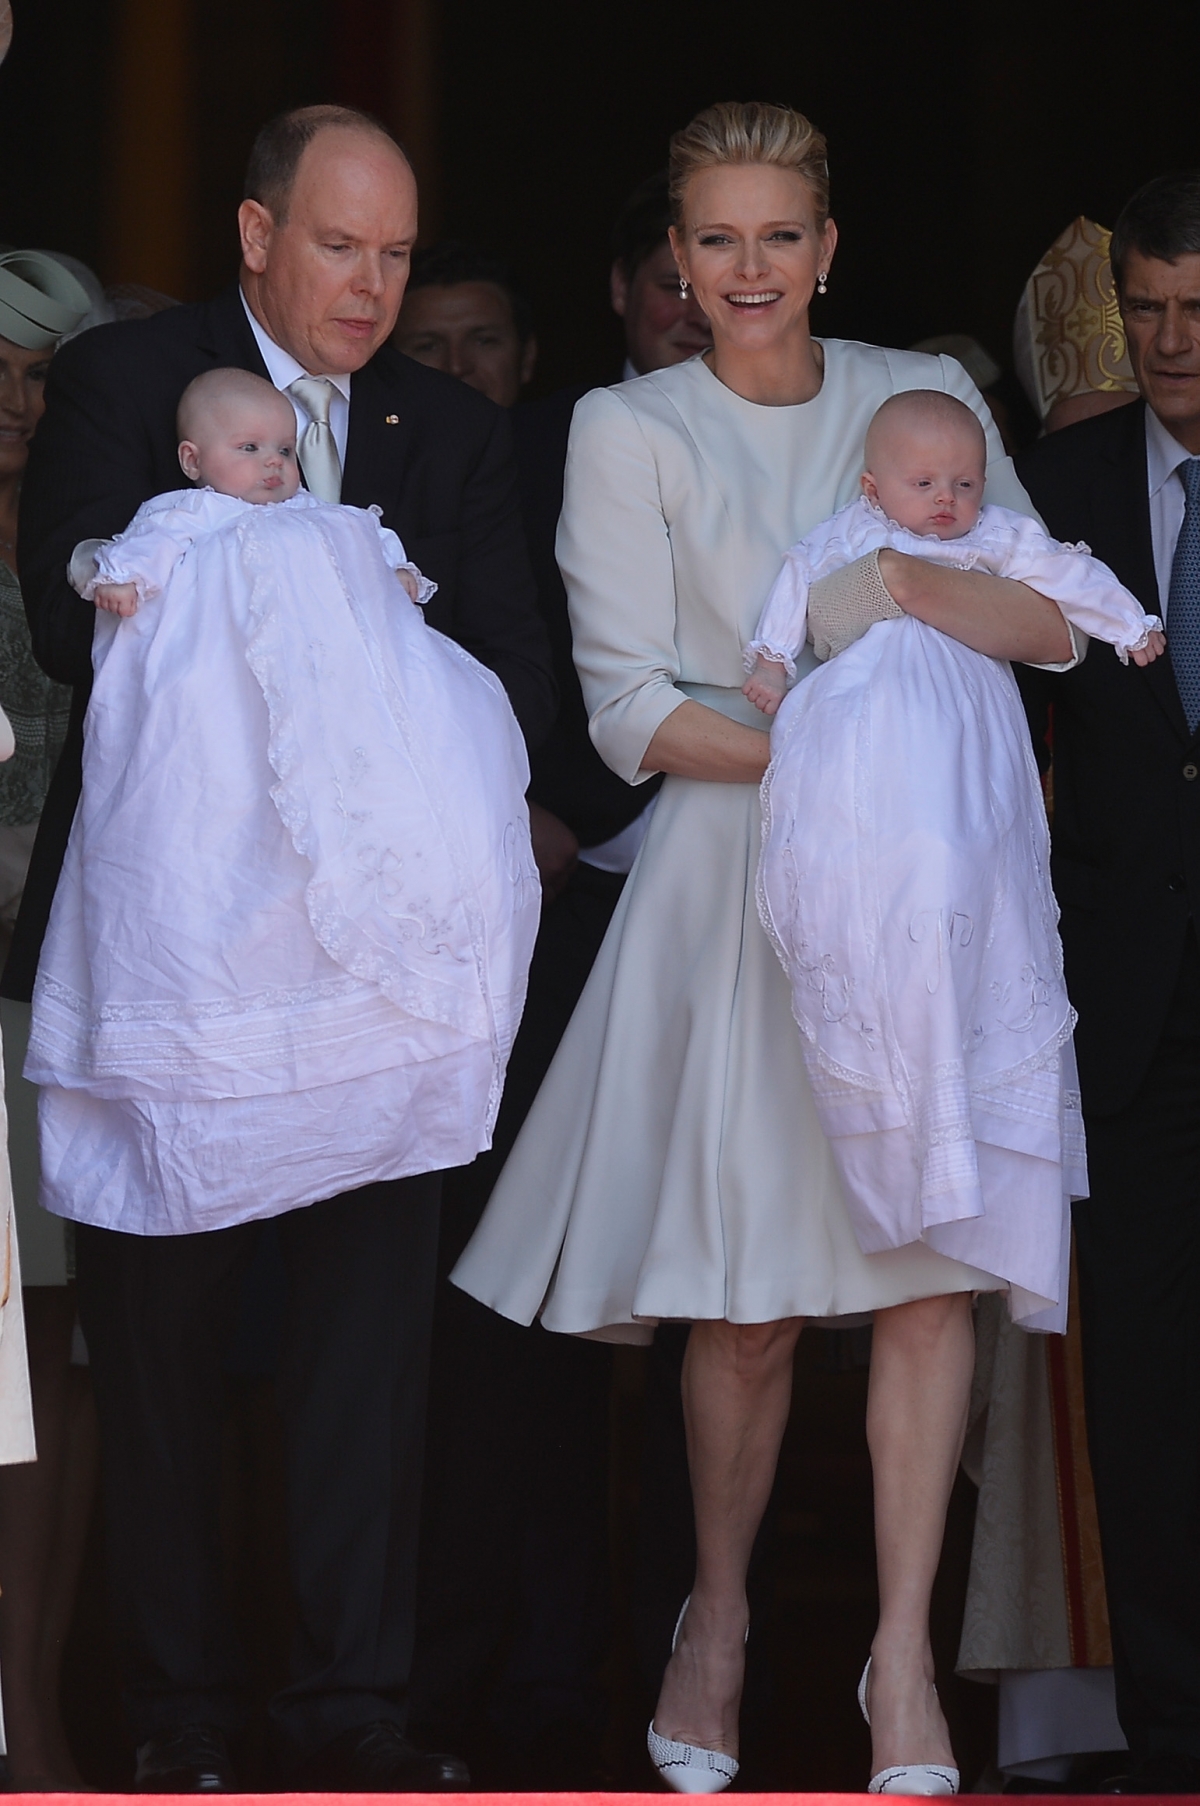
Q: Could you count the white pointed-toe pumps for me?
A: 2